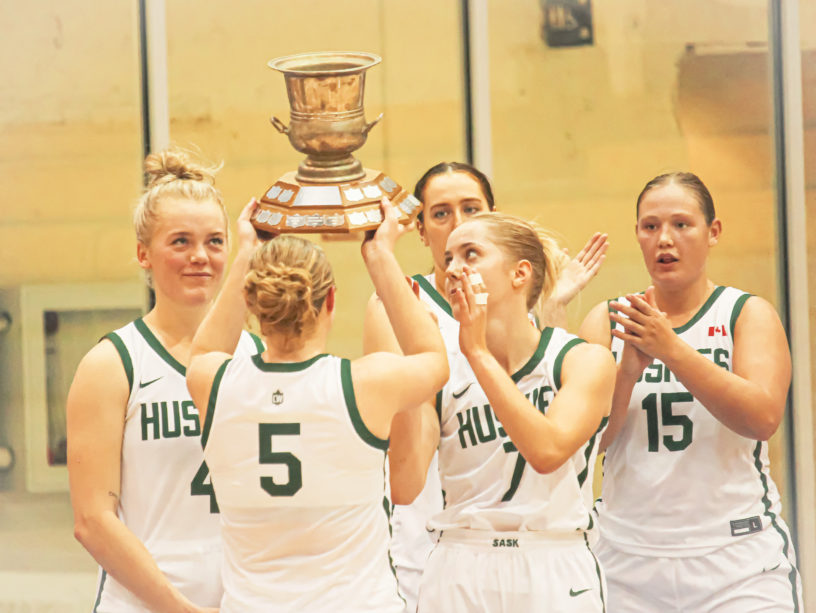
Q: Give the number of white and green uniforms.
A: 5